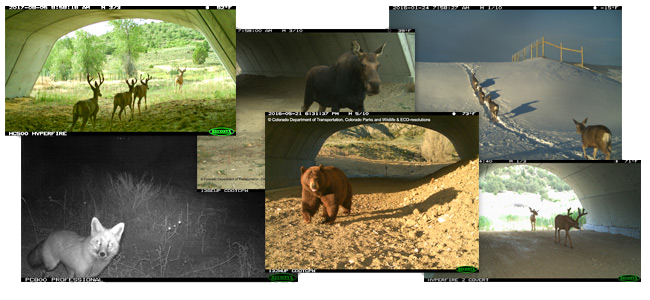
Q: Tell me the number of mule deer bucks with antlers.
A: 6